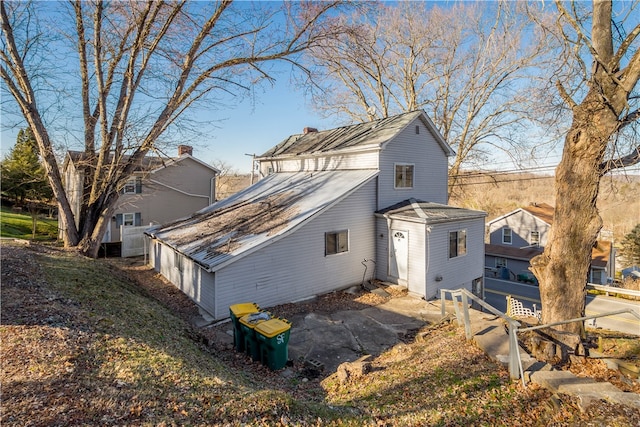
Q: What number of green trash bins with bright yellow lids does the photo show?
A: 3